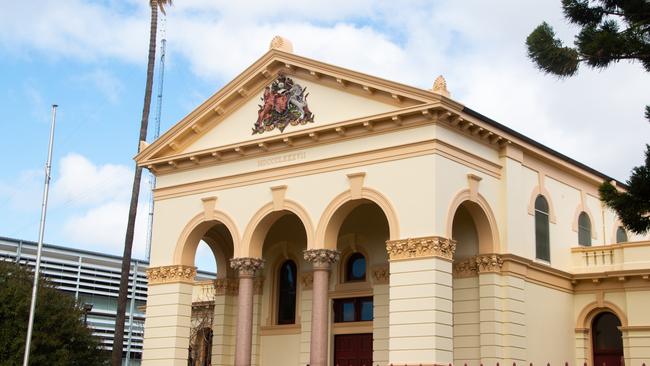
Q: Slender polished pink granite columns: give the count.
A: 2